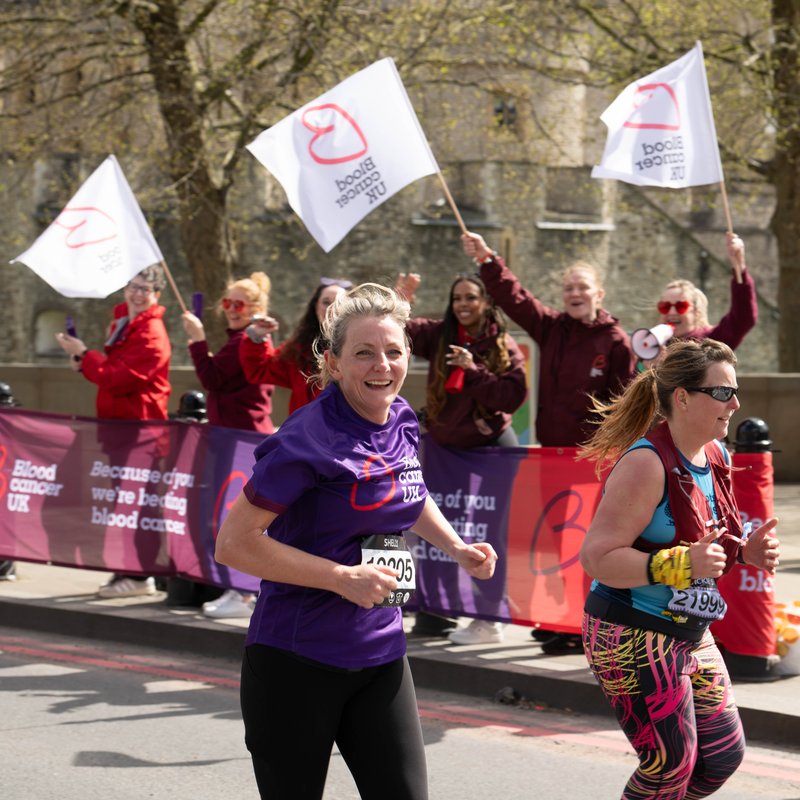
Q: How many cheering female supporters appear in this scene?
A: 6